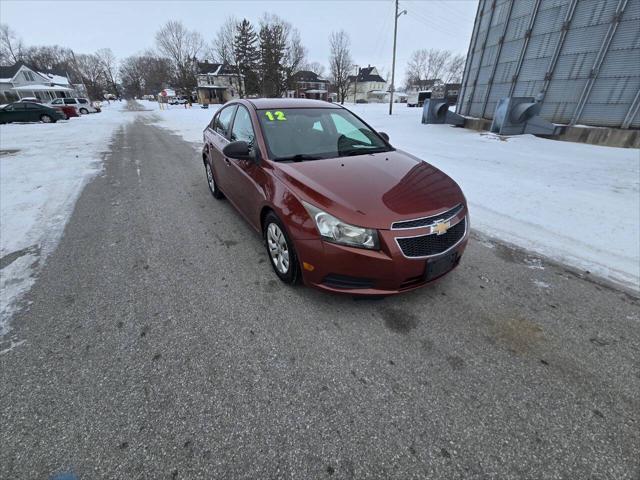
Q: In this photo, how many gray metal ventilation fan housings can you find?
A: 2